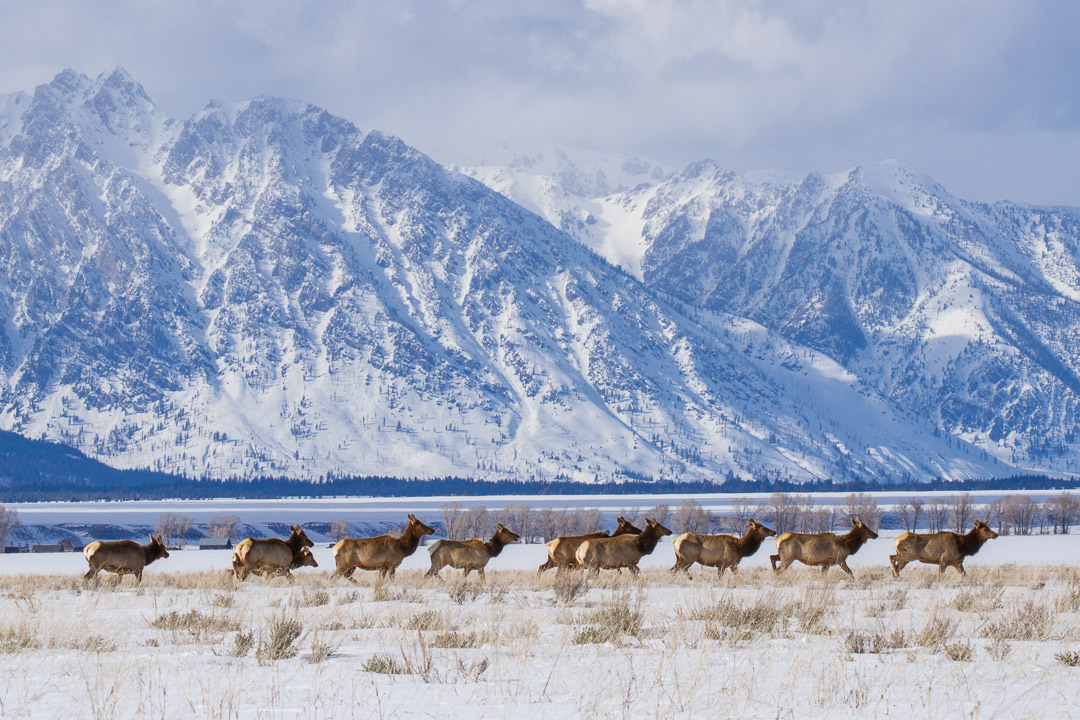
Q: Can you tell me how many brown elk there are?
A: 10